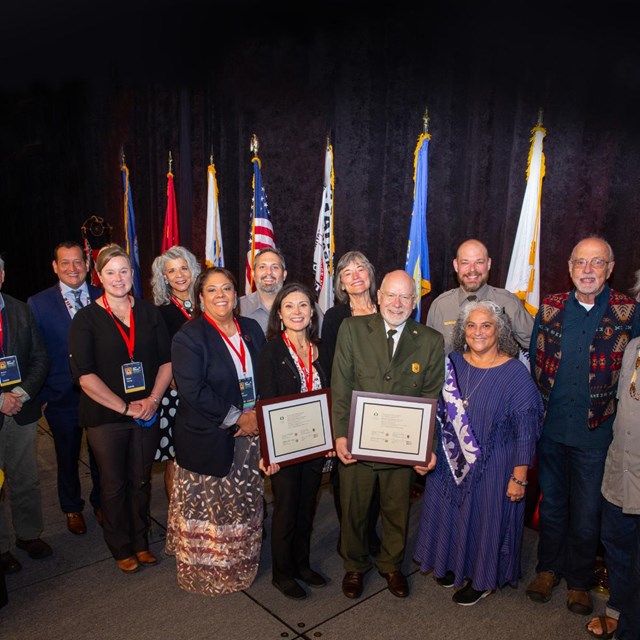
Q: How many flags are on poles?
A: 7